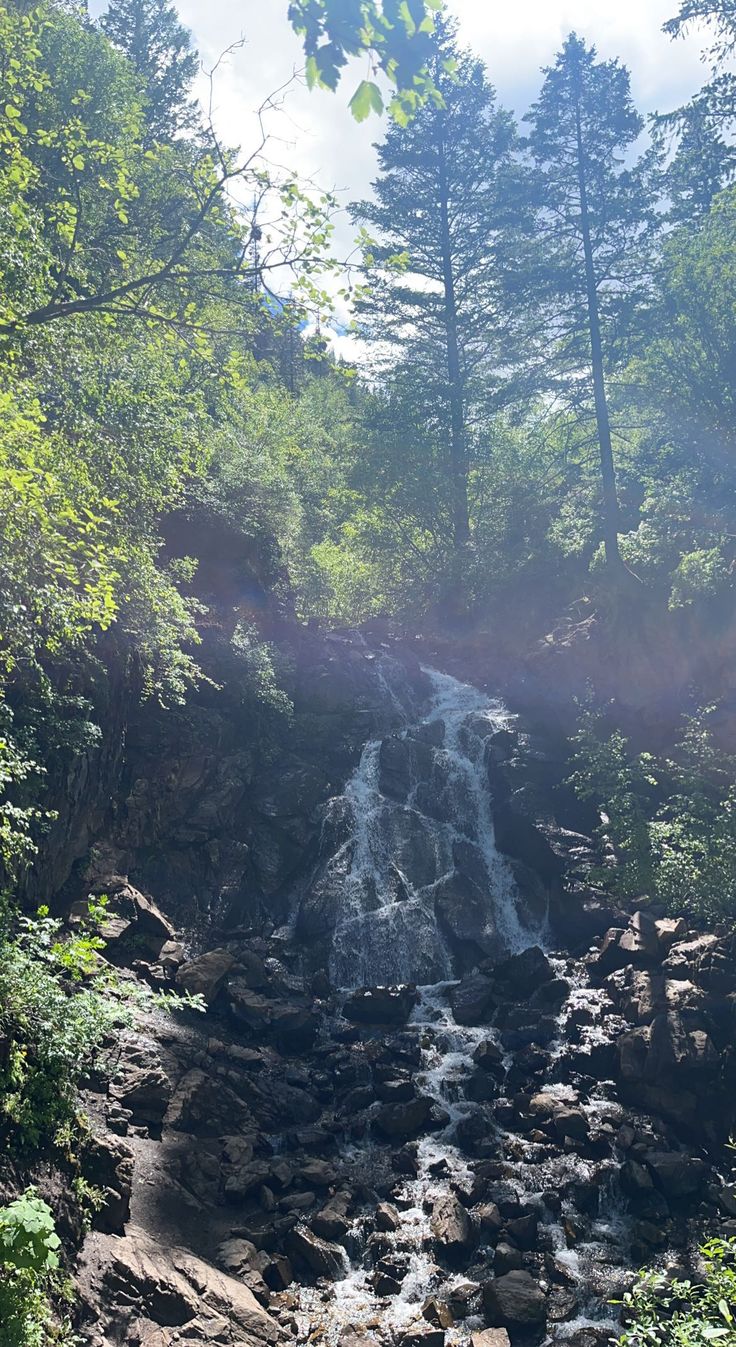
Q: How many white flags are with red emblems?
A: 0